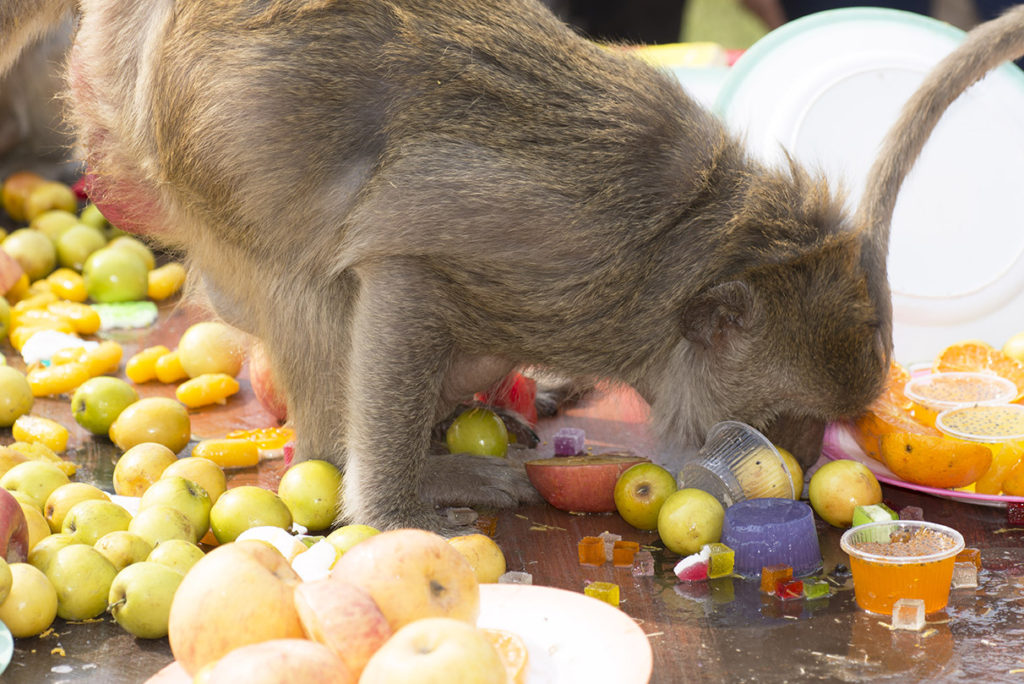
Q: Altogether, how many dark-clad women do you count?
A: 0